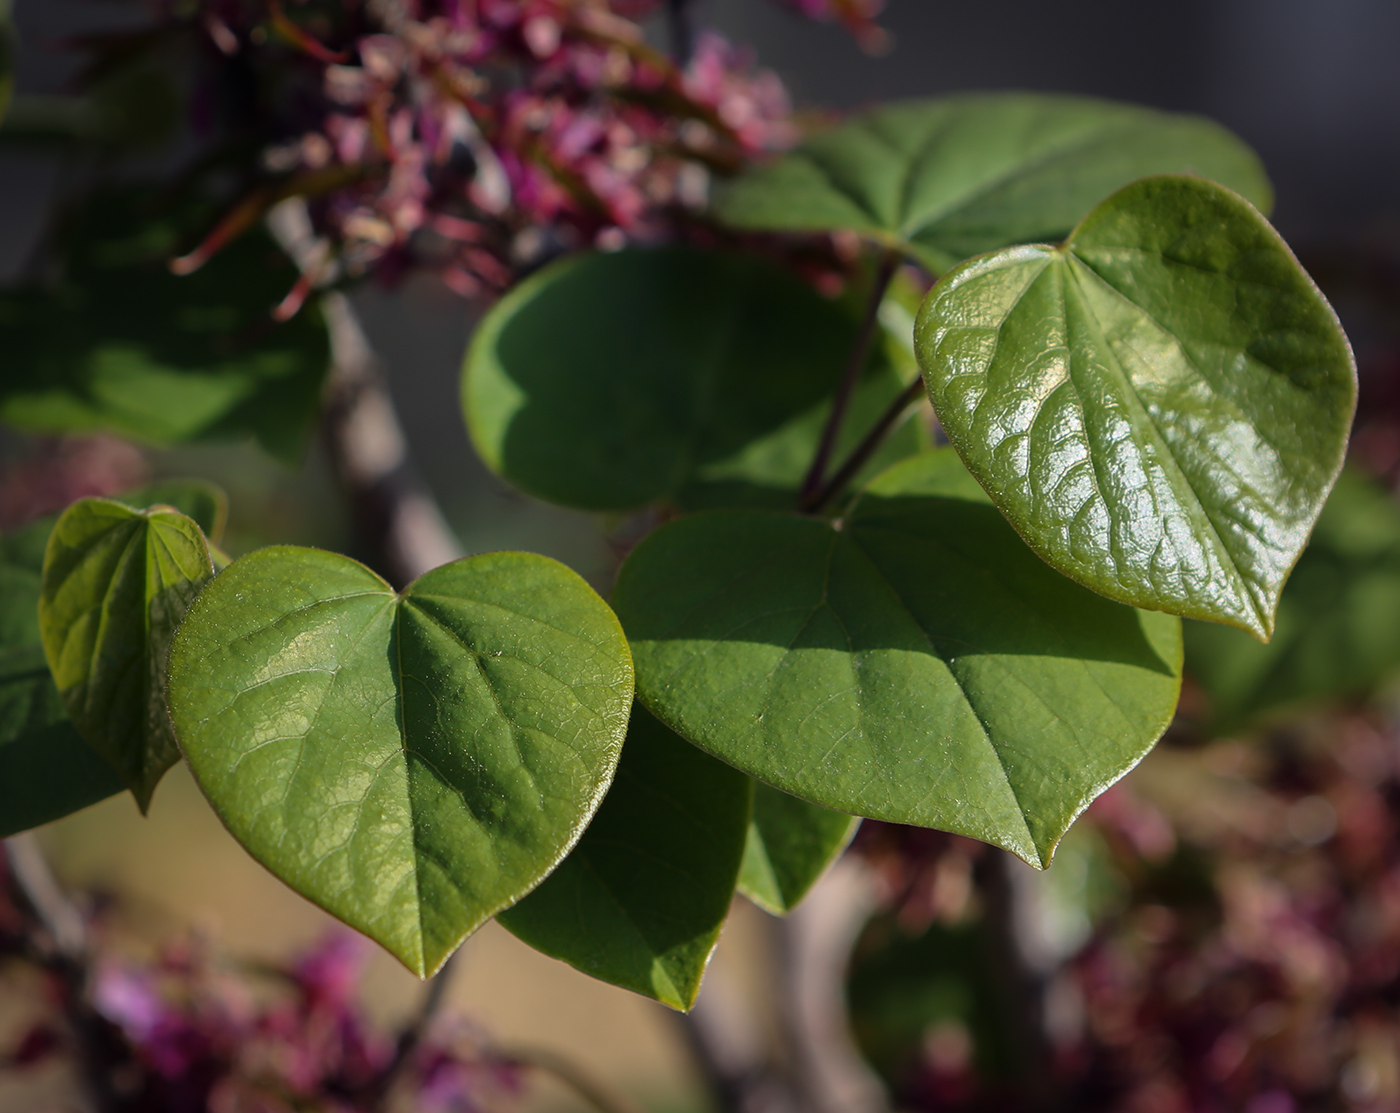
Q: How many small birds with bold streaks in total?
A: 0